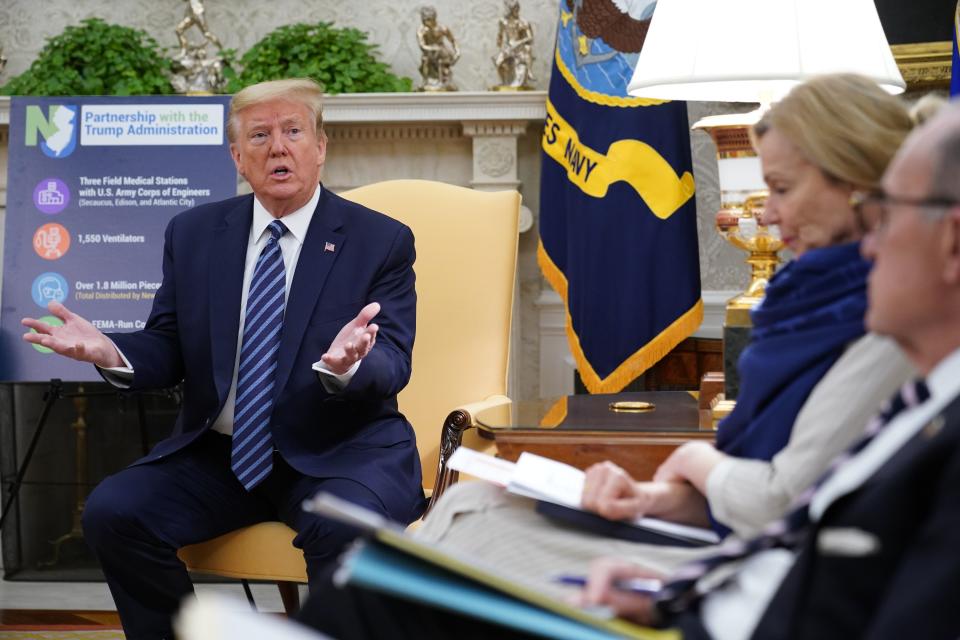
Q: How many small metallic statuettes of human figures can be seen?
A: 3